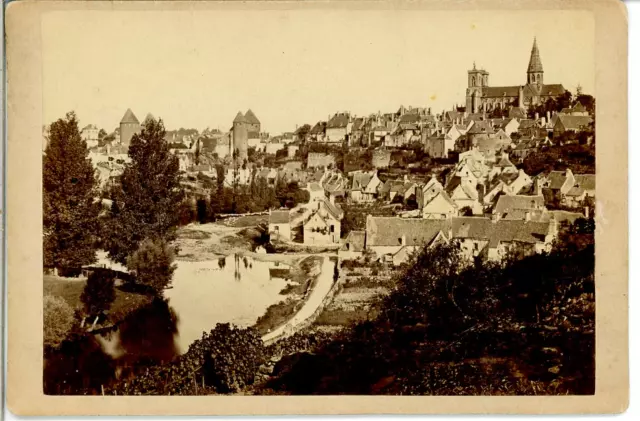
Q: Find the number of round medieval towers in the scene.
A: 4